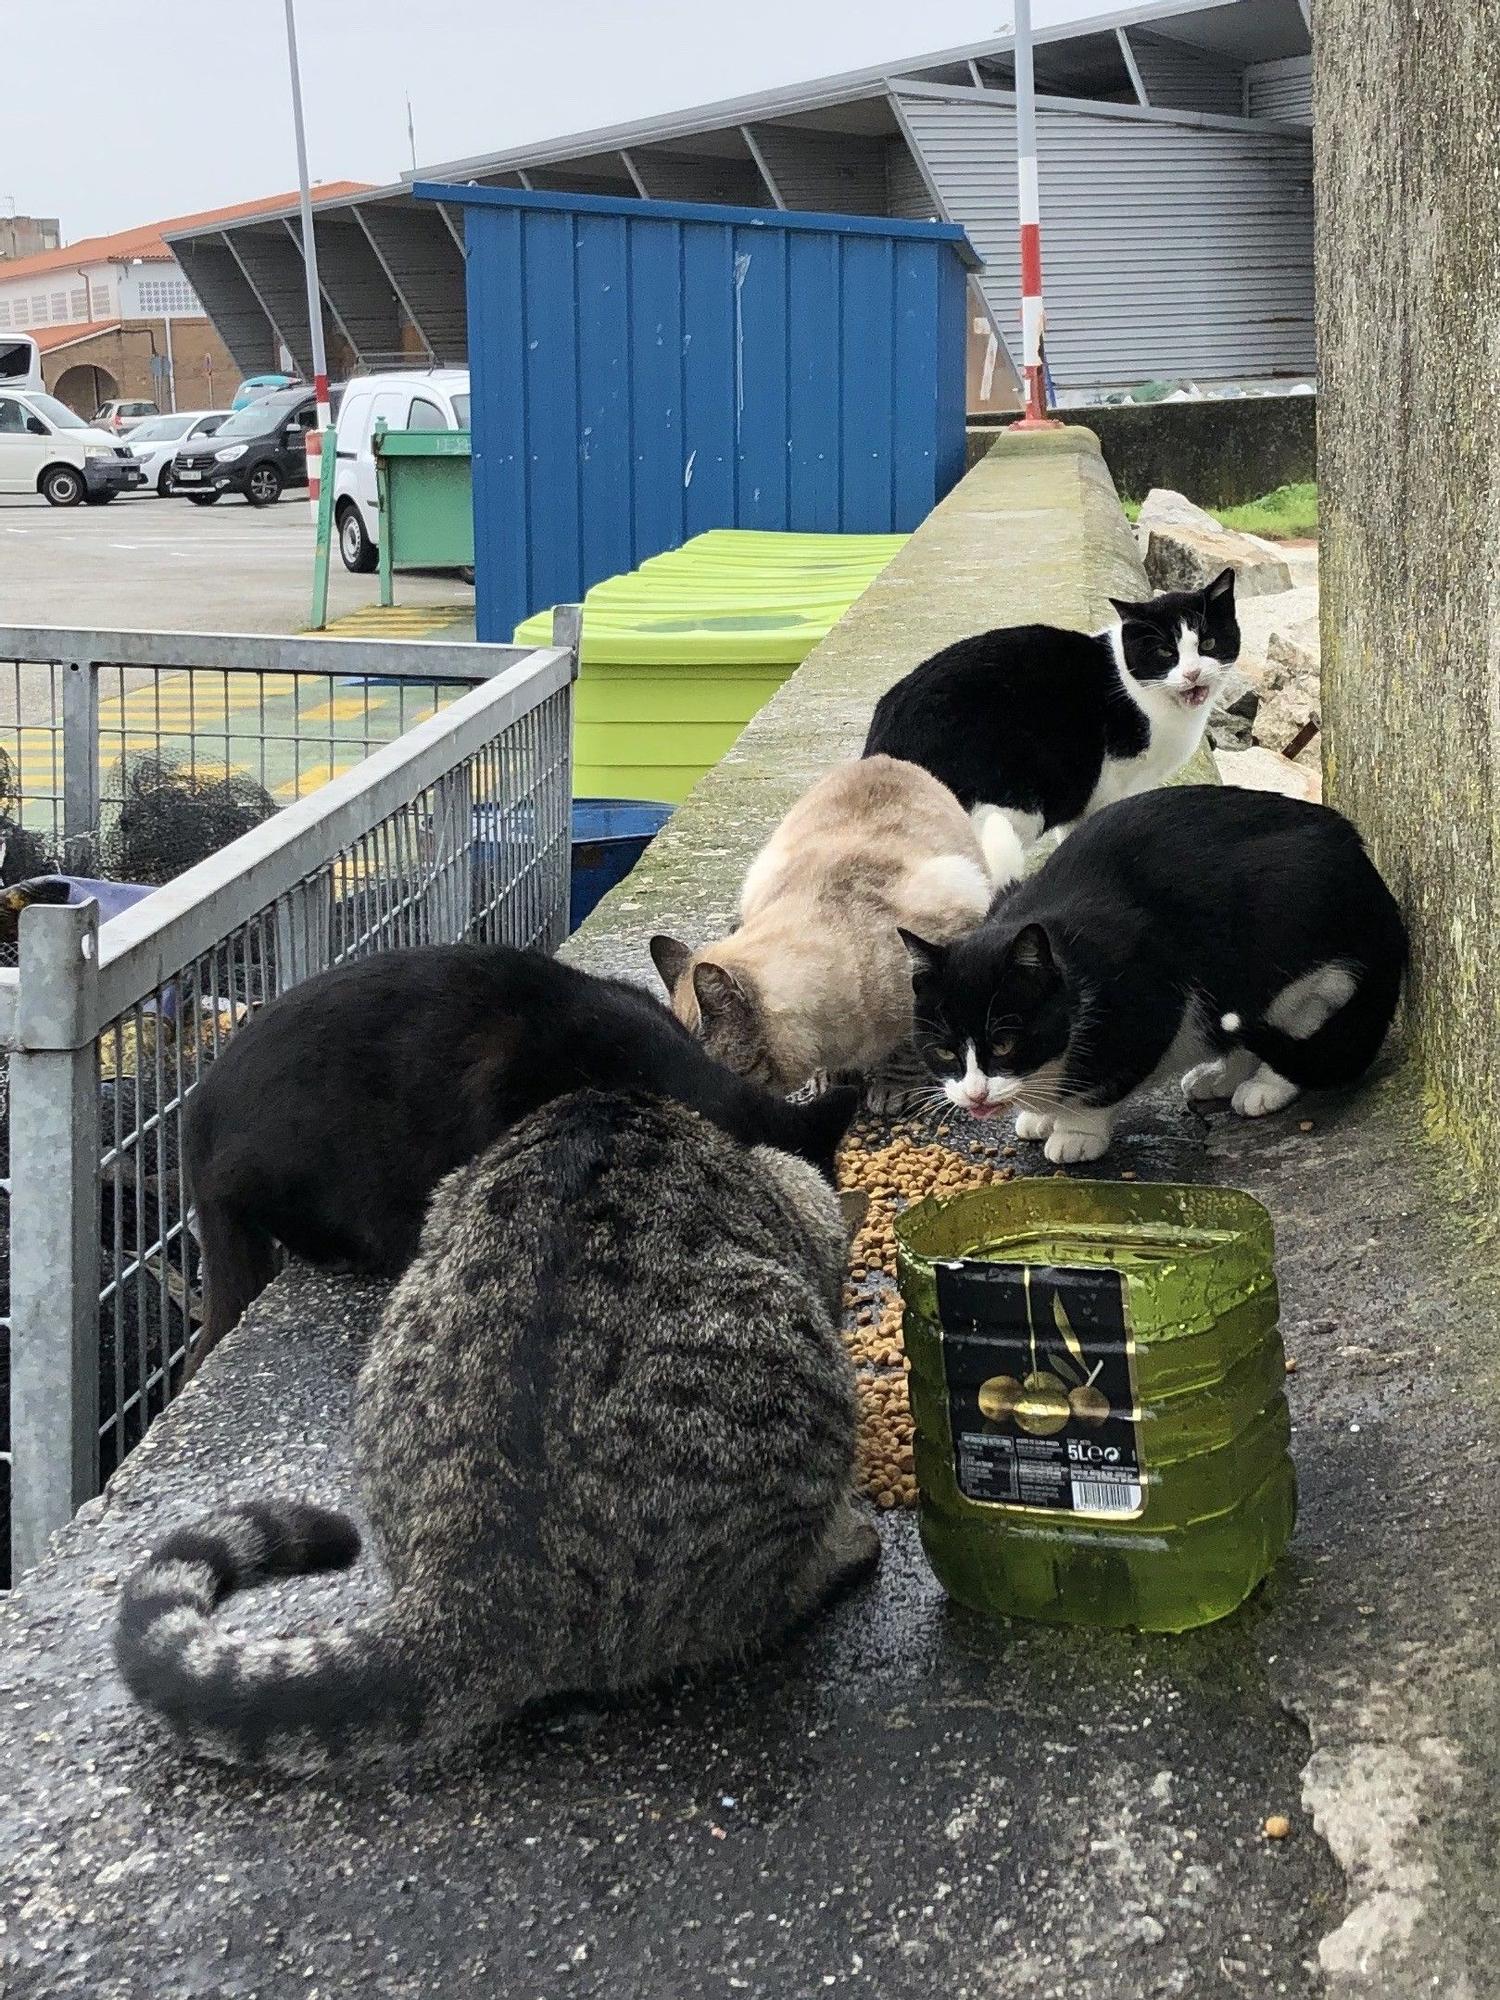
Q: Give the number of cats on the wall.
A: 5